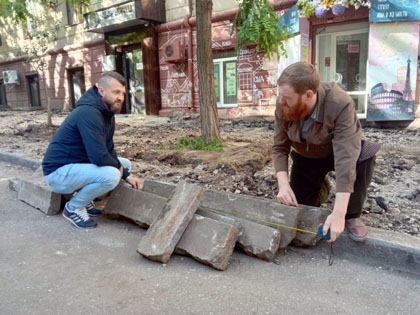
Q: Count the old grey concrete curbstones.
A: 6